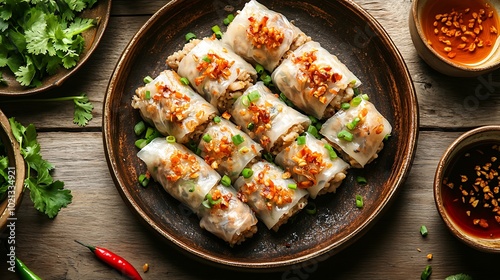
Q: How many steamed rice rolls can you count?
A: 11